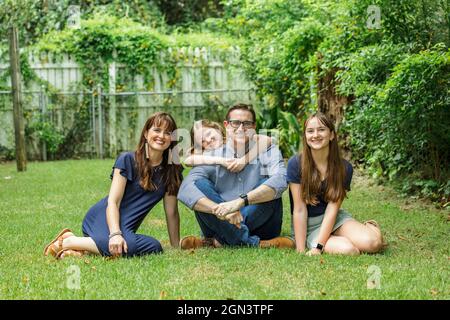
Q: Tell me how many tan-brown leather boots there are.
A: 2